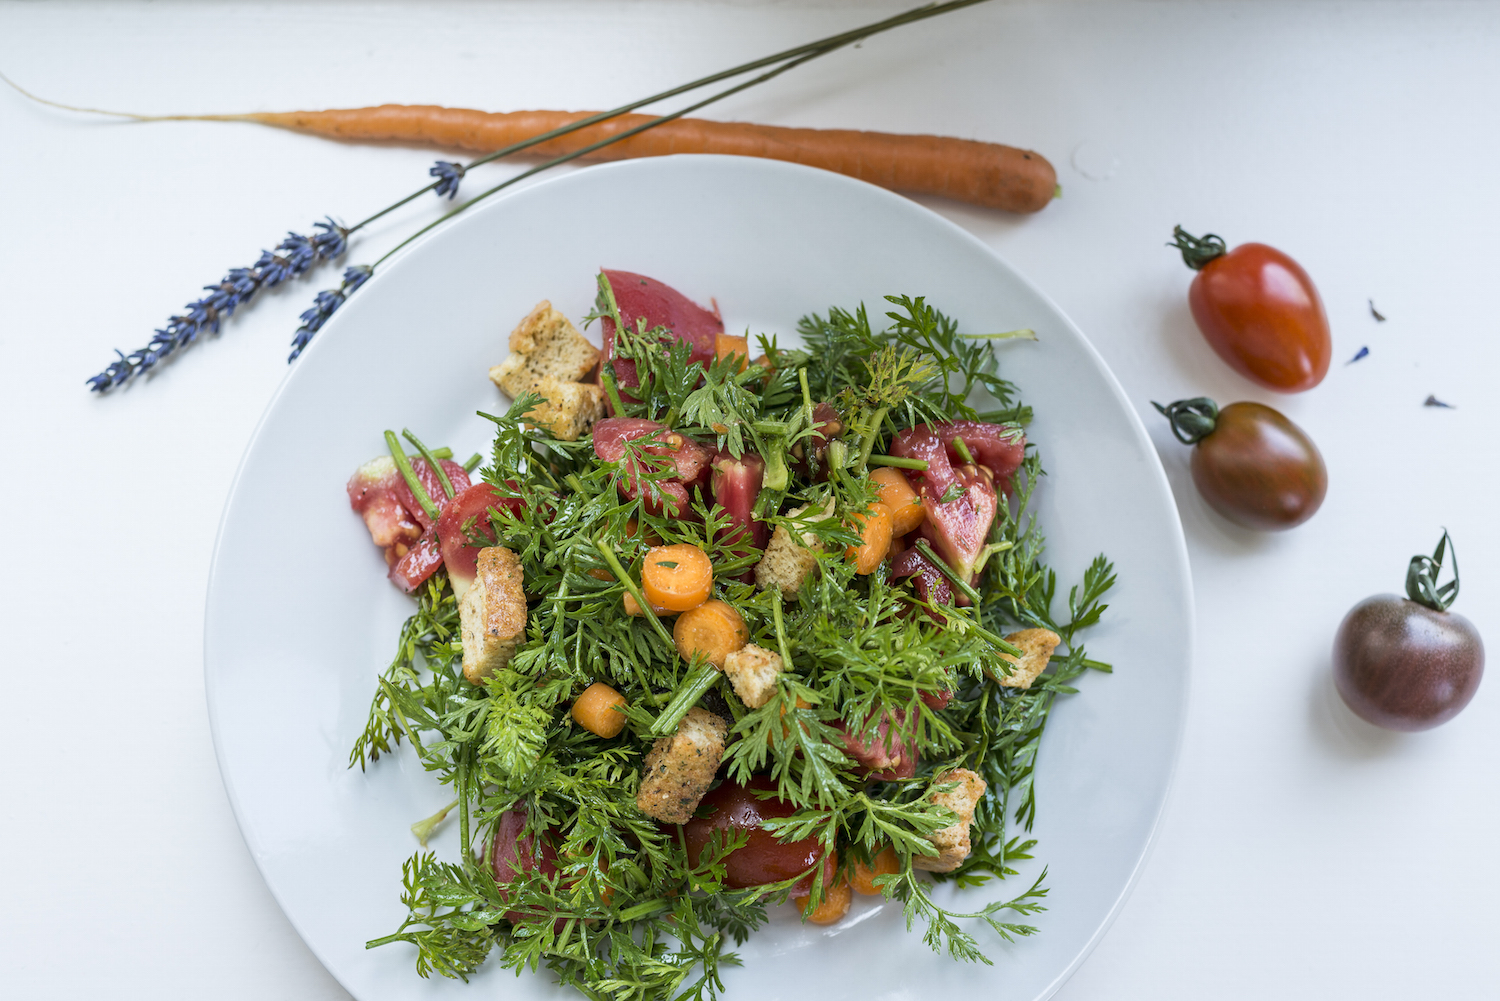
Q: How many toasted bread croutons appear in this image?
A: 8